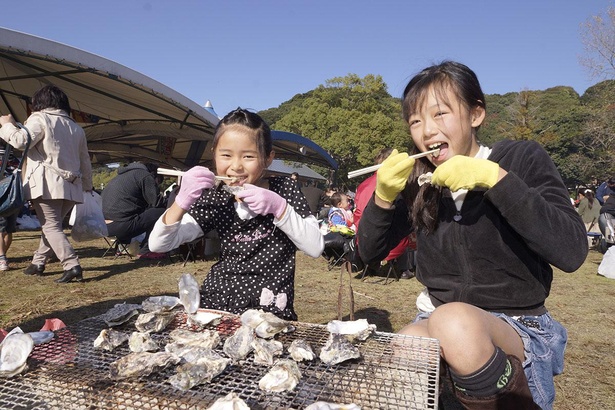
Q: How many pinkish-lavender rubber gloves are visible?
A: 2